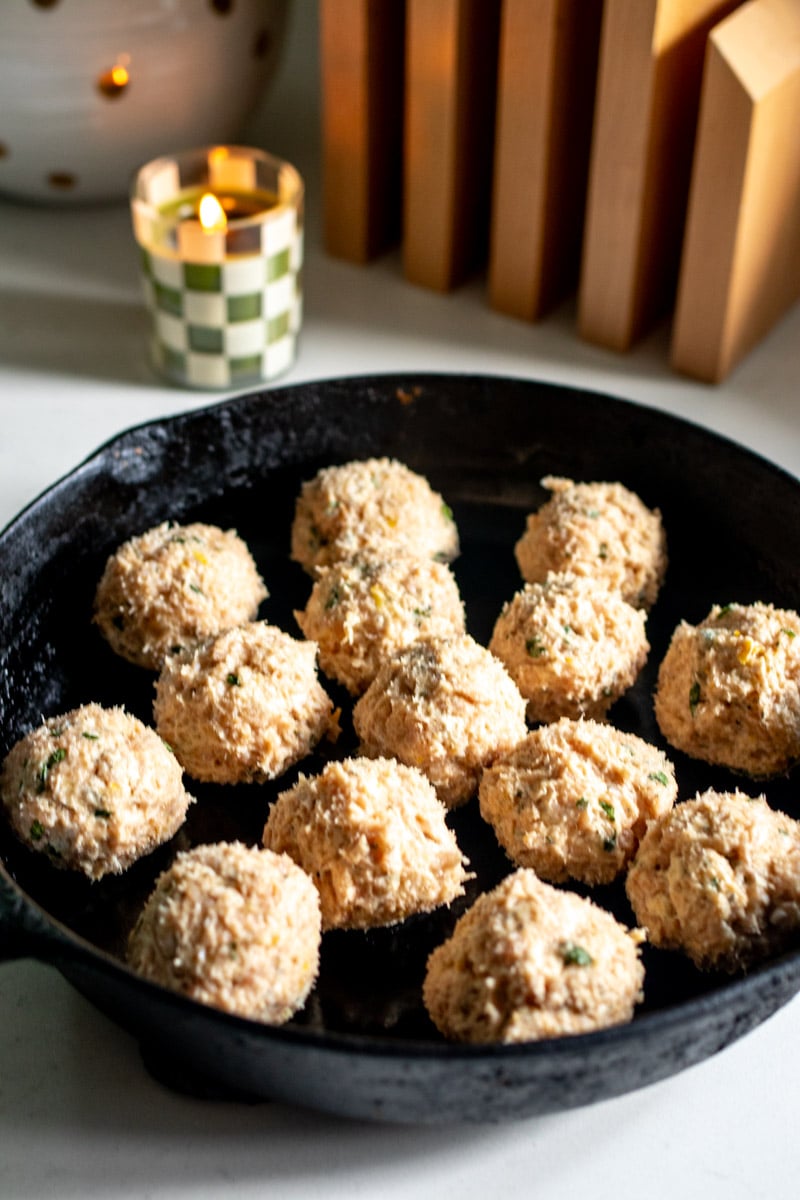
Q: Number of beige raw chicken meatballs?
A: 14